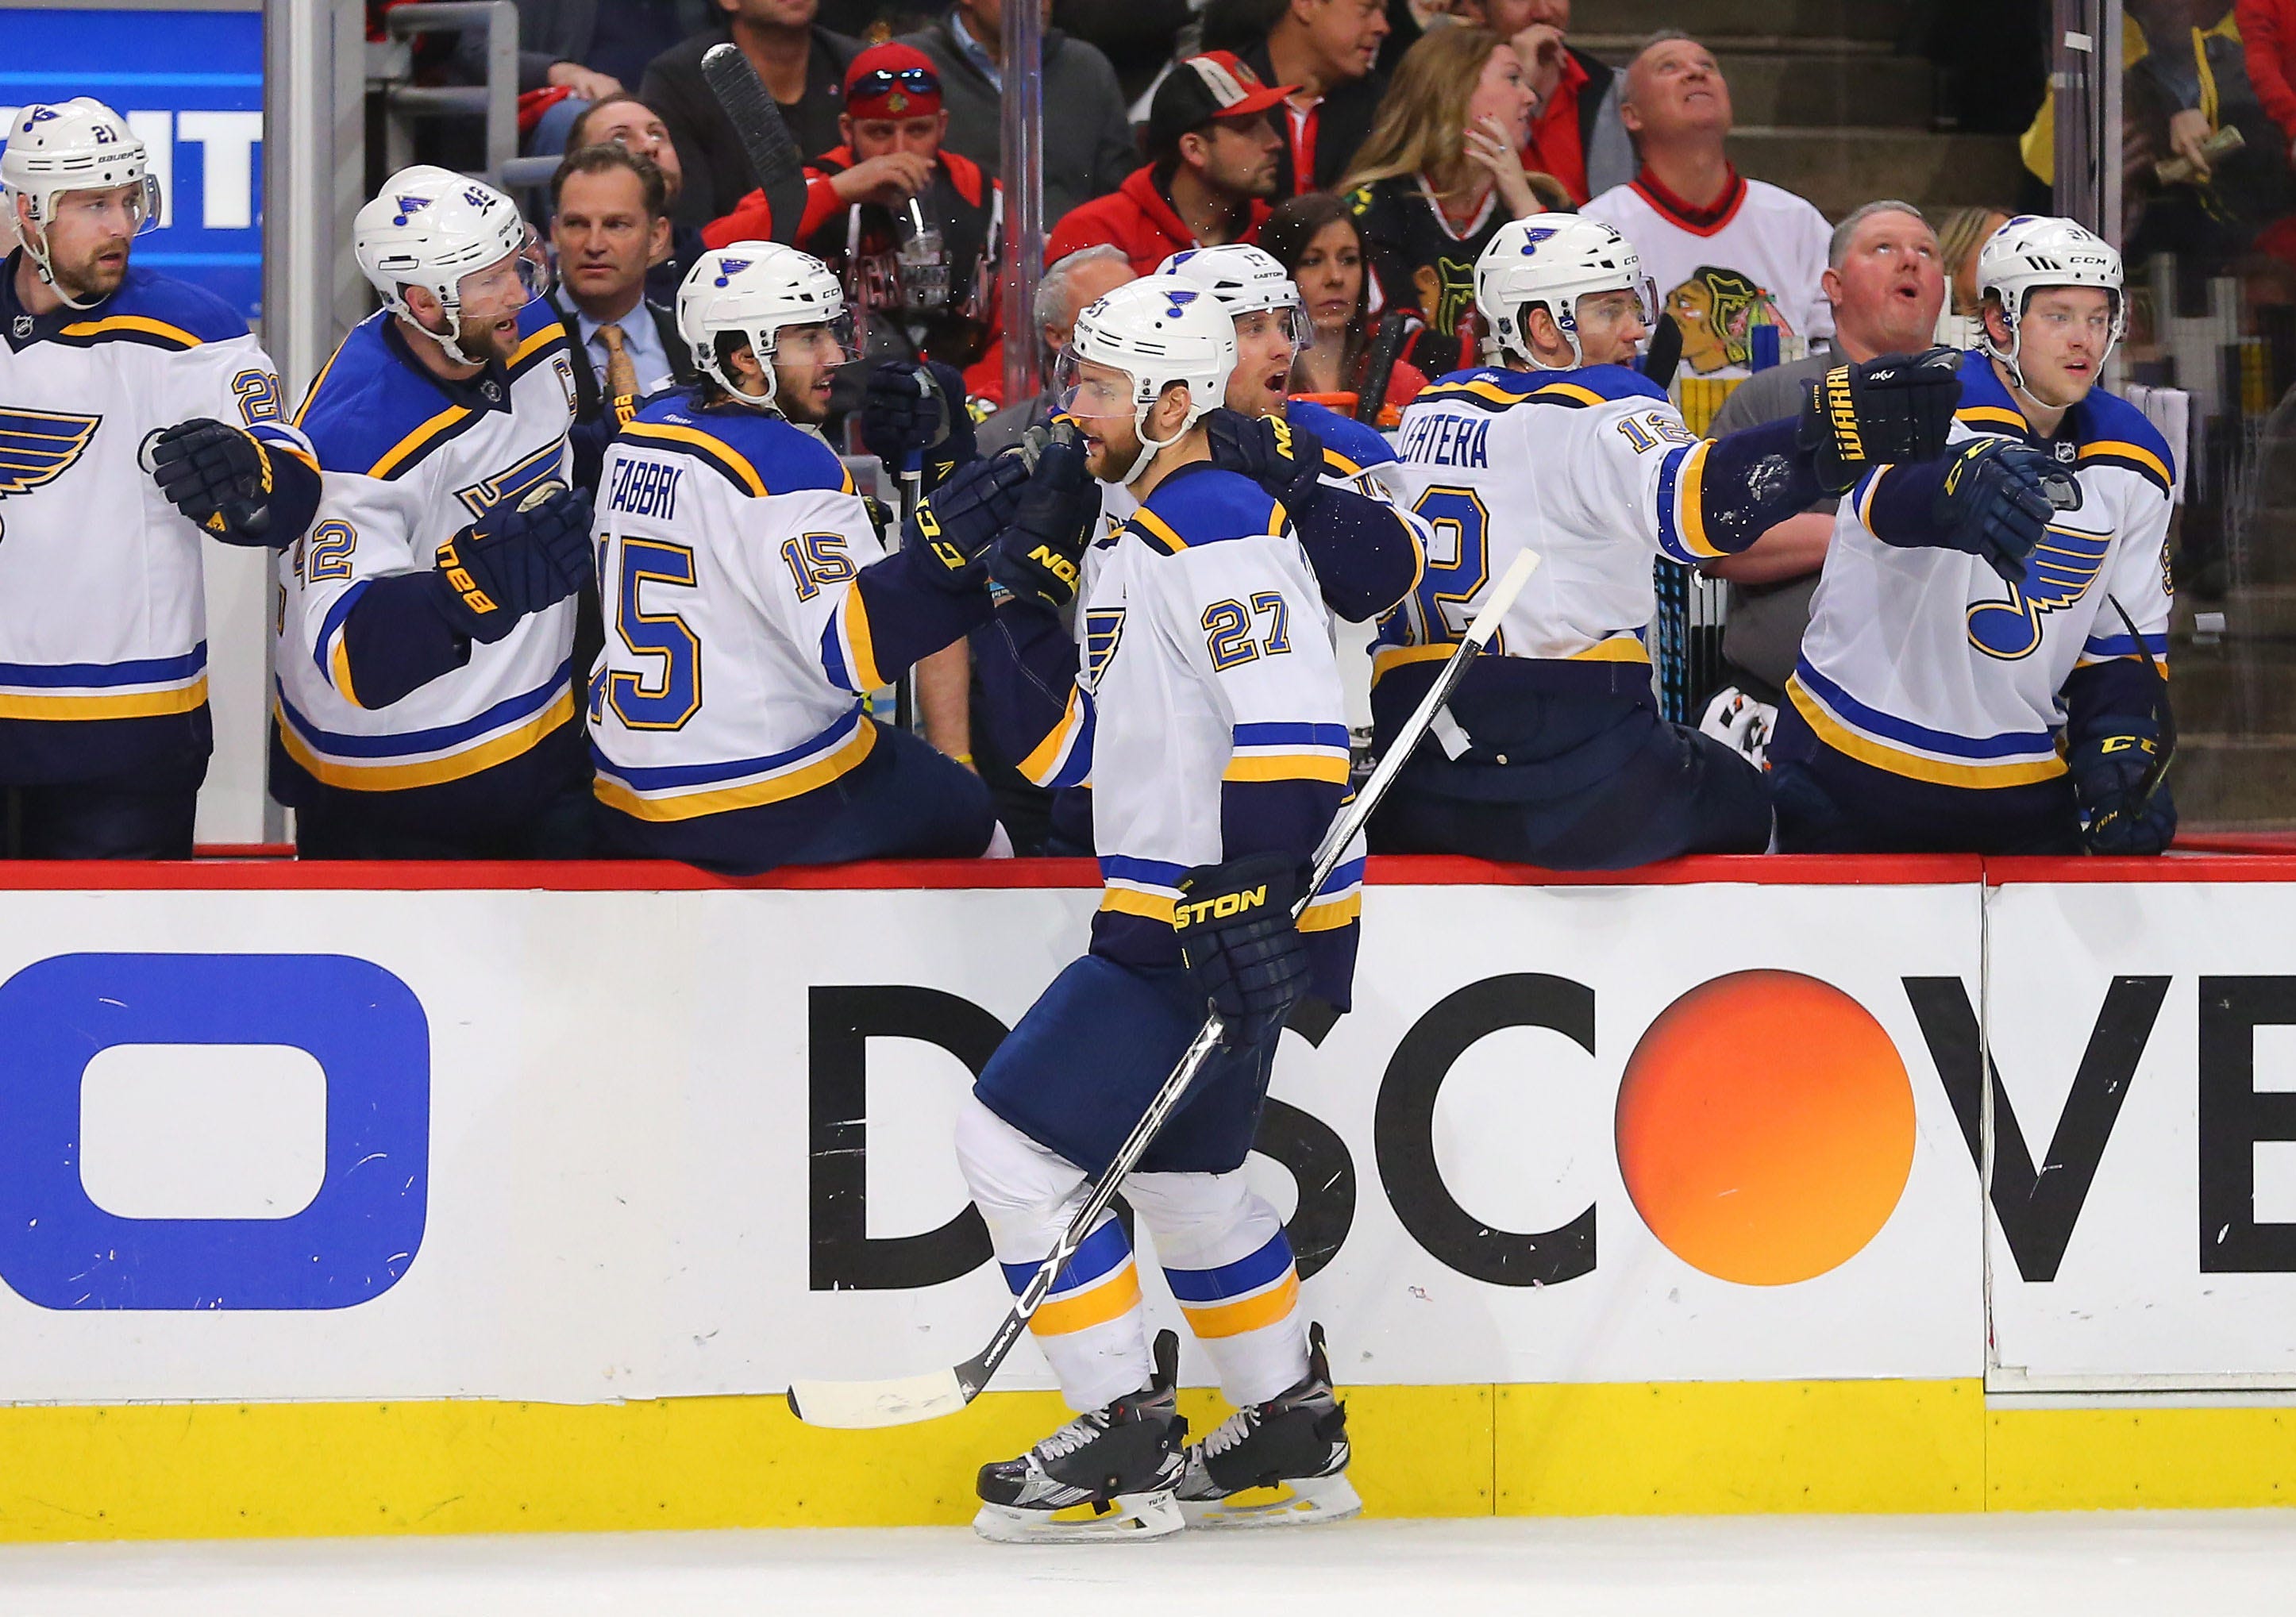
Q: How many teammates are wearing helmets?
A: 7